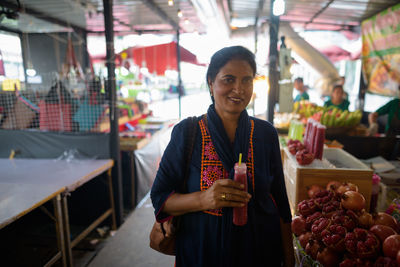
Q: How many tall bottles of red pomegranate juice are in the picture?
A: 4